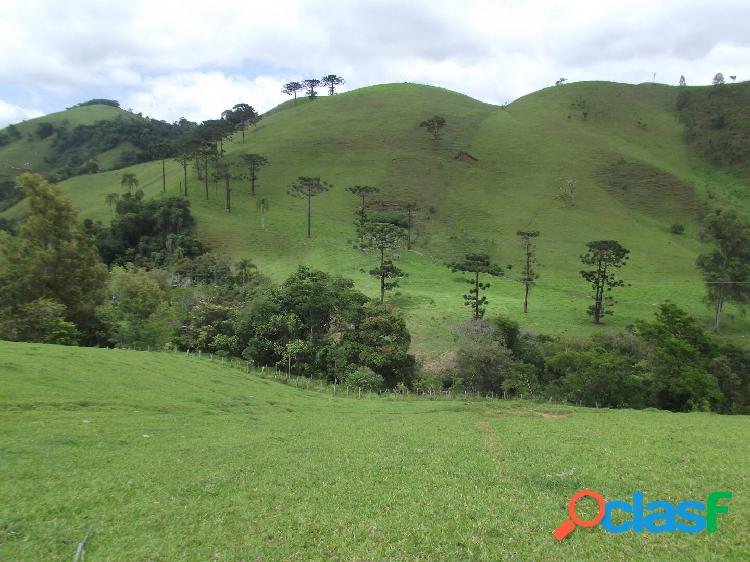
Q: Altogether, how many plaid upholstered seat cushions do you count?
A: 0